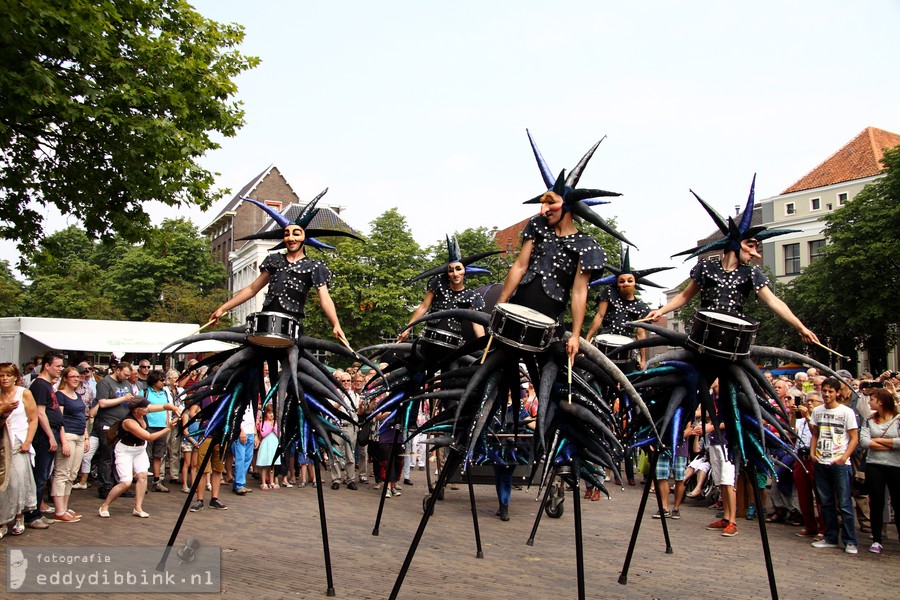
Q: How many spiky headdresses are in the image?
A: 5